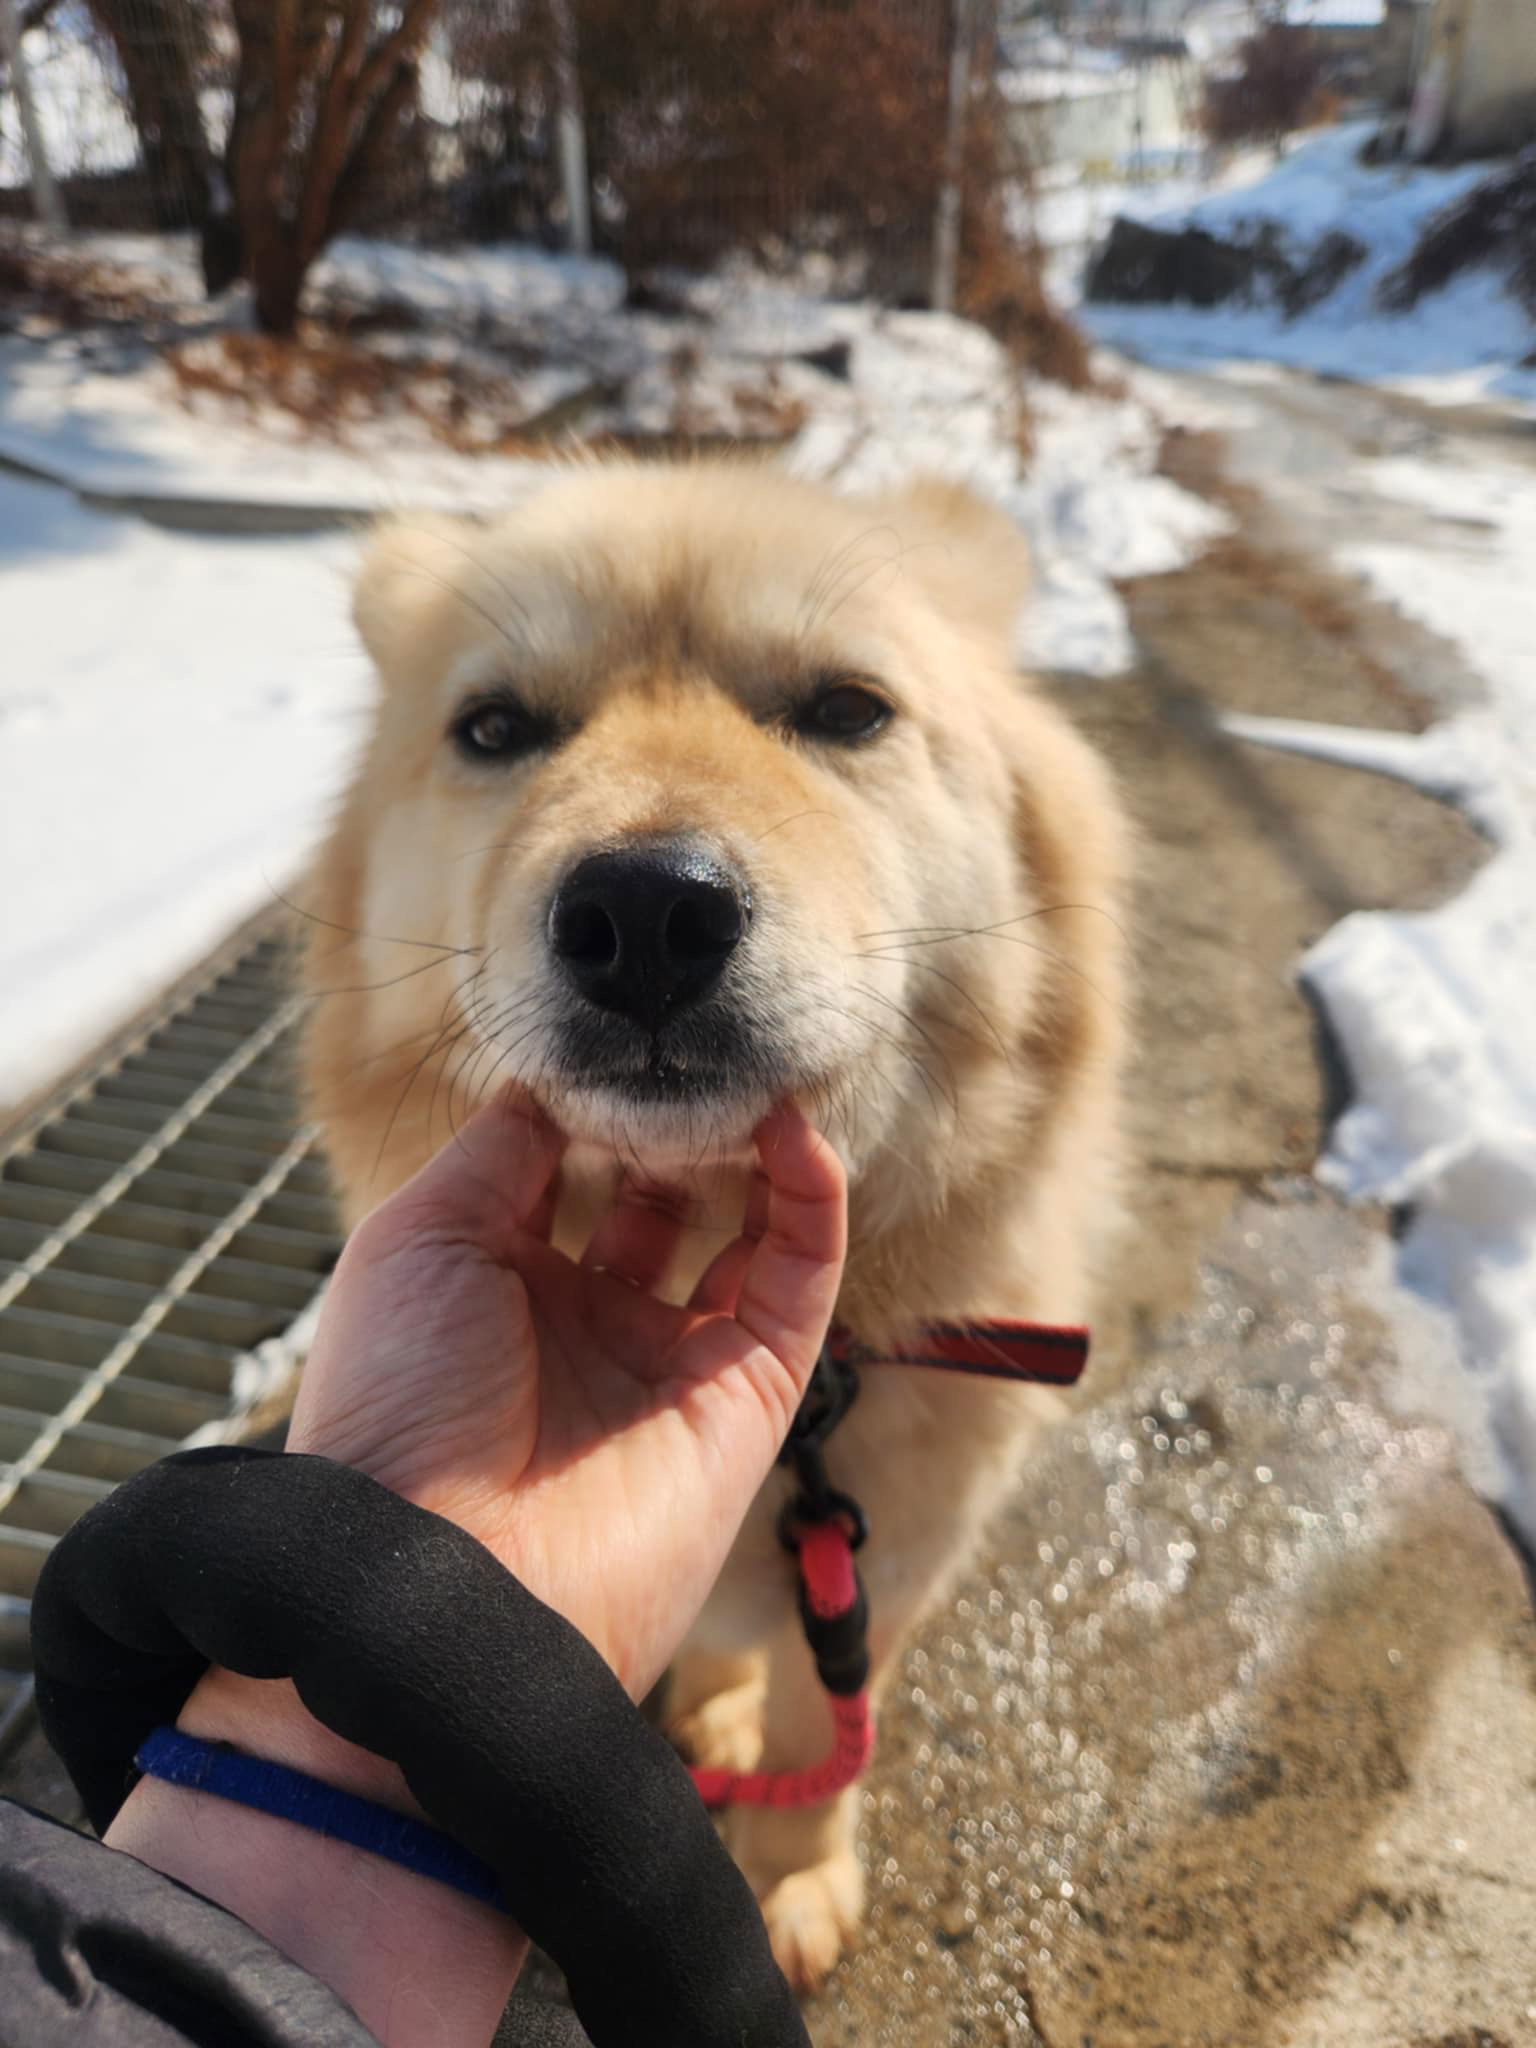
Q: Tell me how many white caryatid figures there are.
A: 0